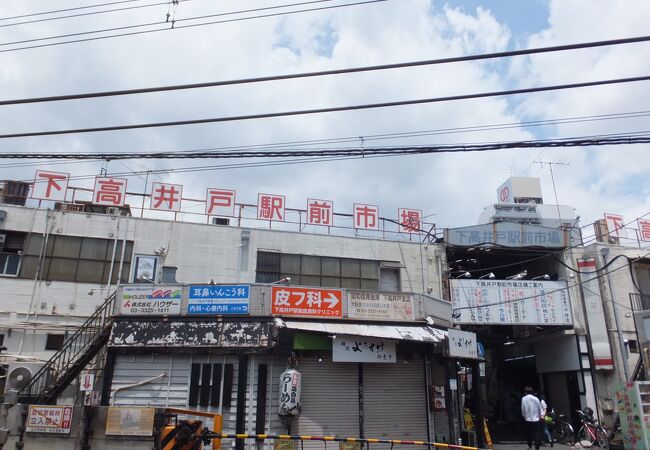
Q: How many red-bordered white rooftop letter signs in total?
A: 10